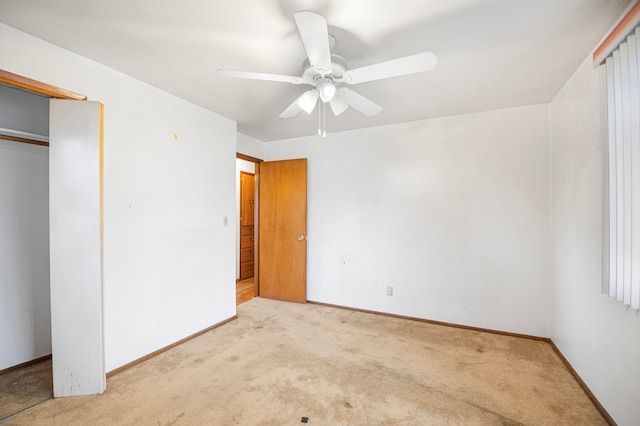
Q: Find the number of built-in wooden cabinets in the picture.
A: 1